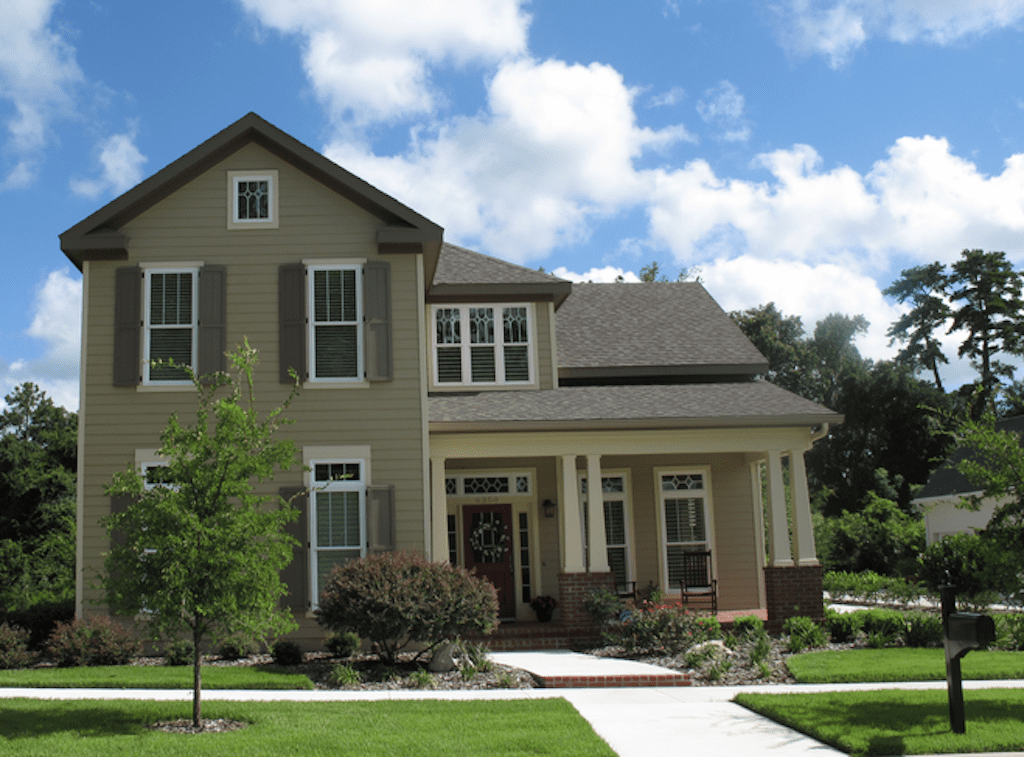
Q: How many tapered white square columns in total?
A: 5